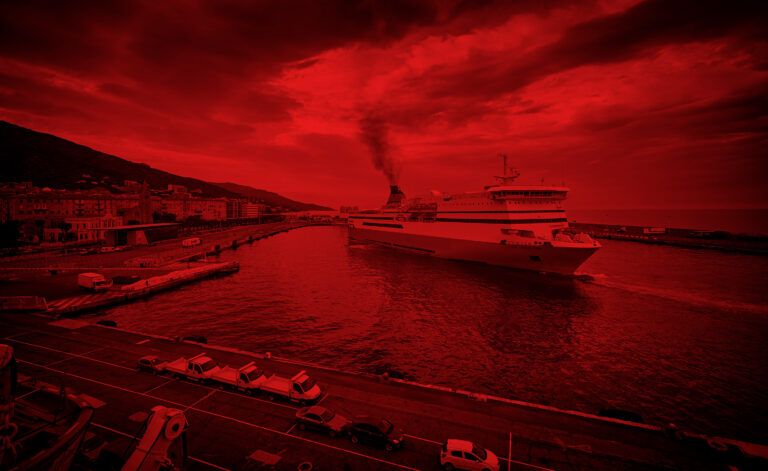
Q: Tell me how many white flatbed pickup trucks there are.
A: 3